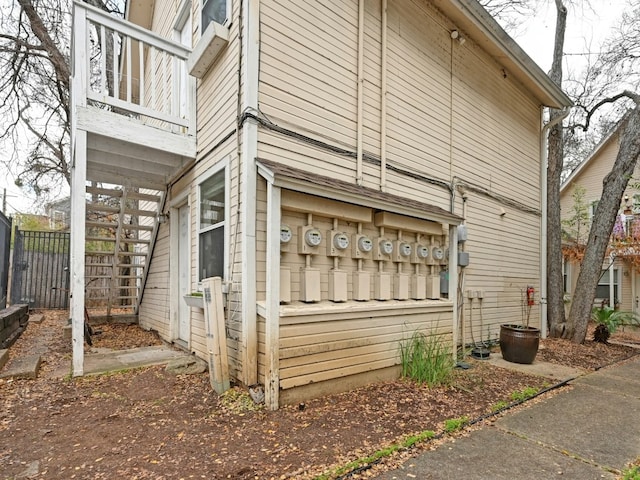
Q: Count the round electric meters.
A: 8